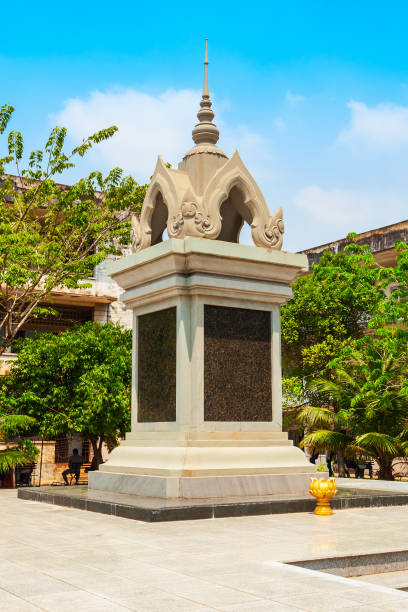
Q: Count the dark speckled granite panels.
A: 2